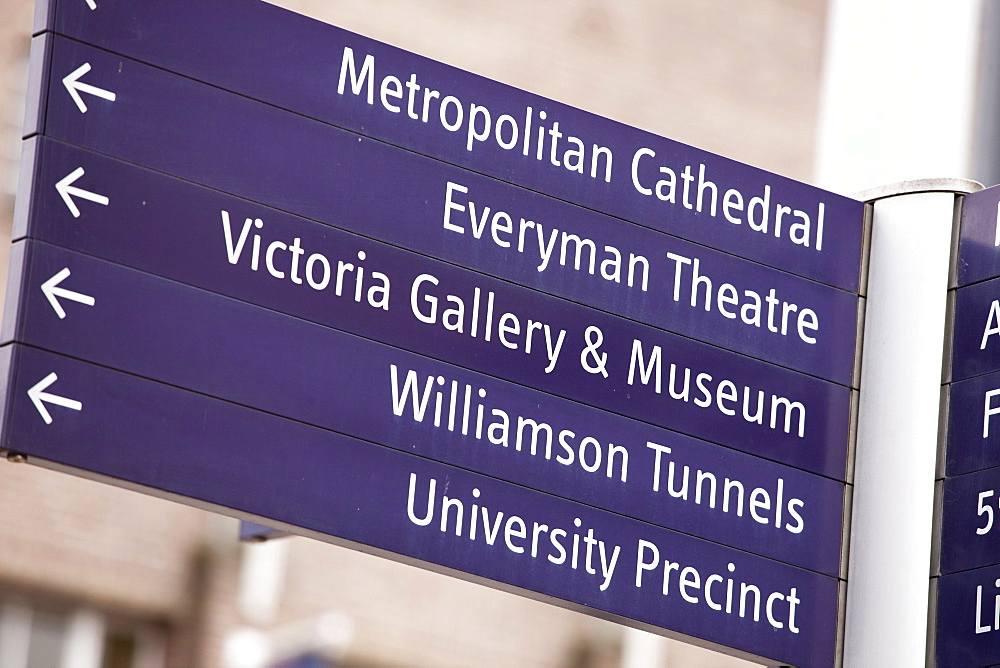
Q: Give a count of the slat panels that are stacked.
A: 5